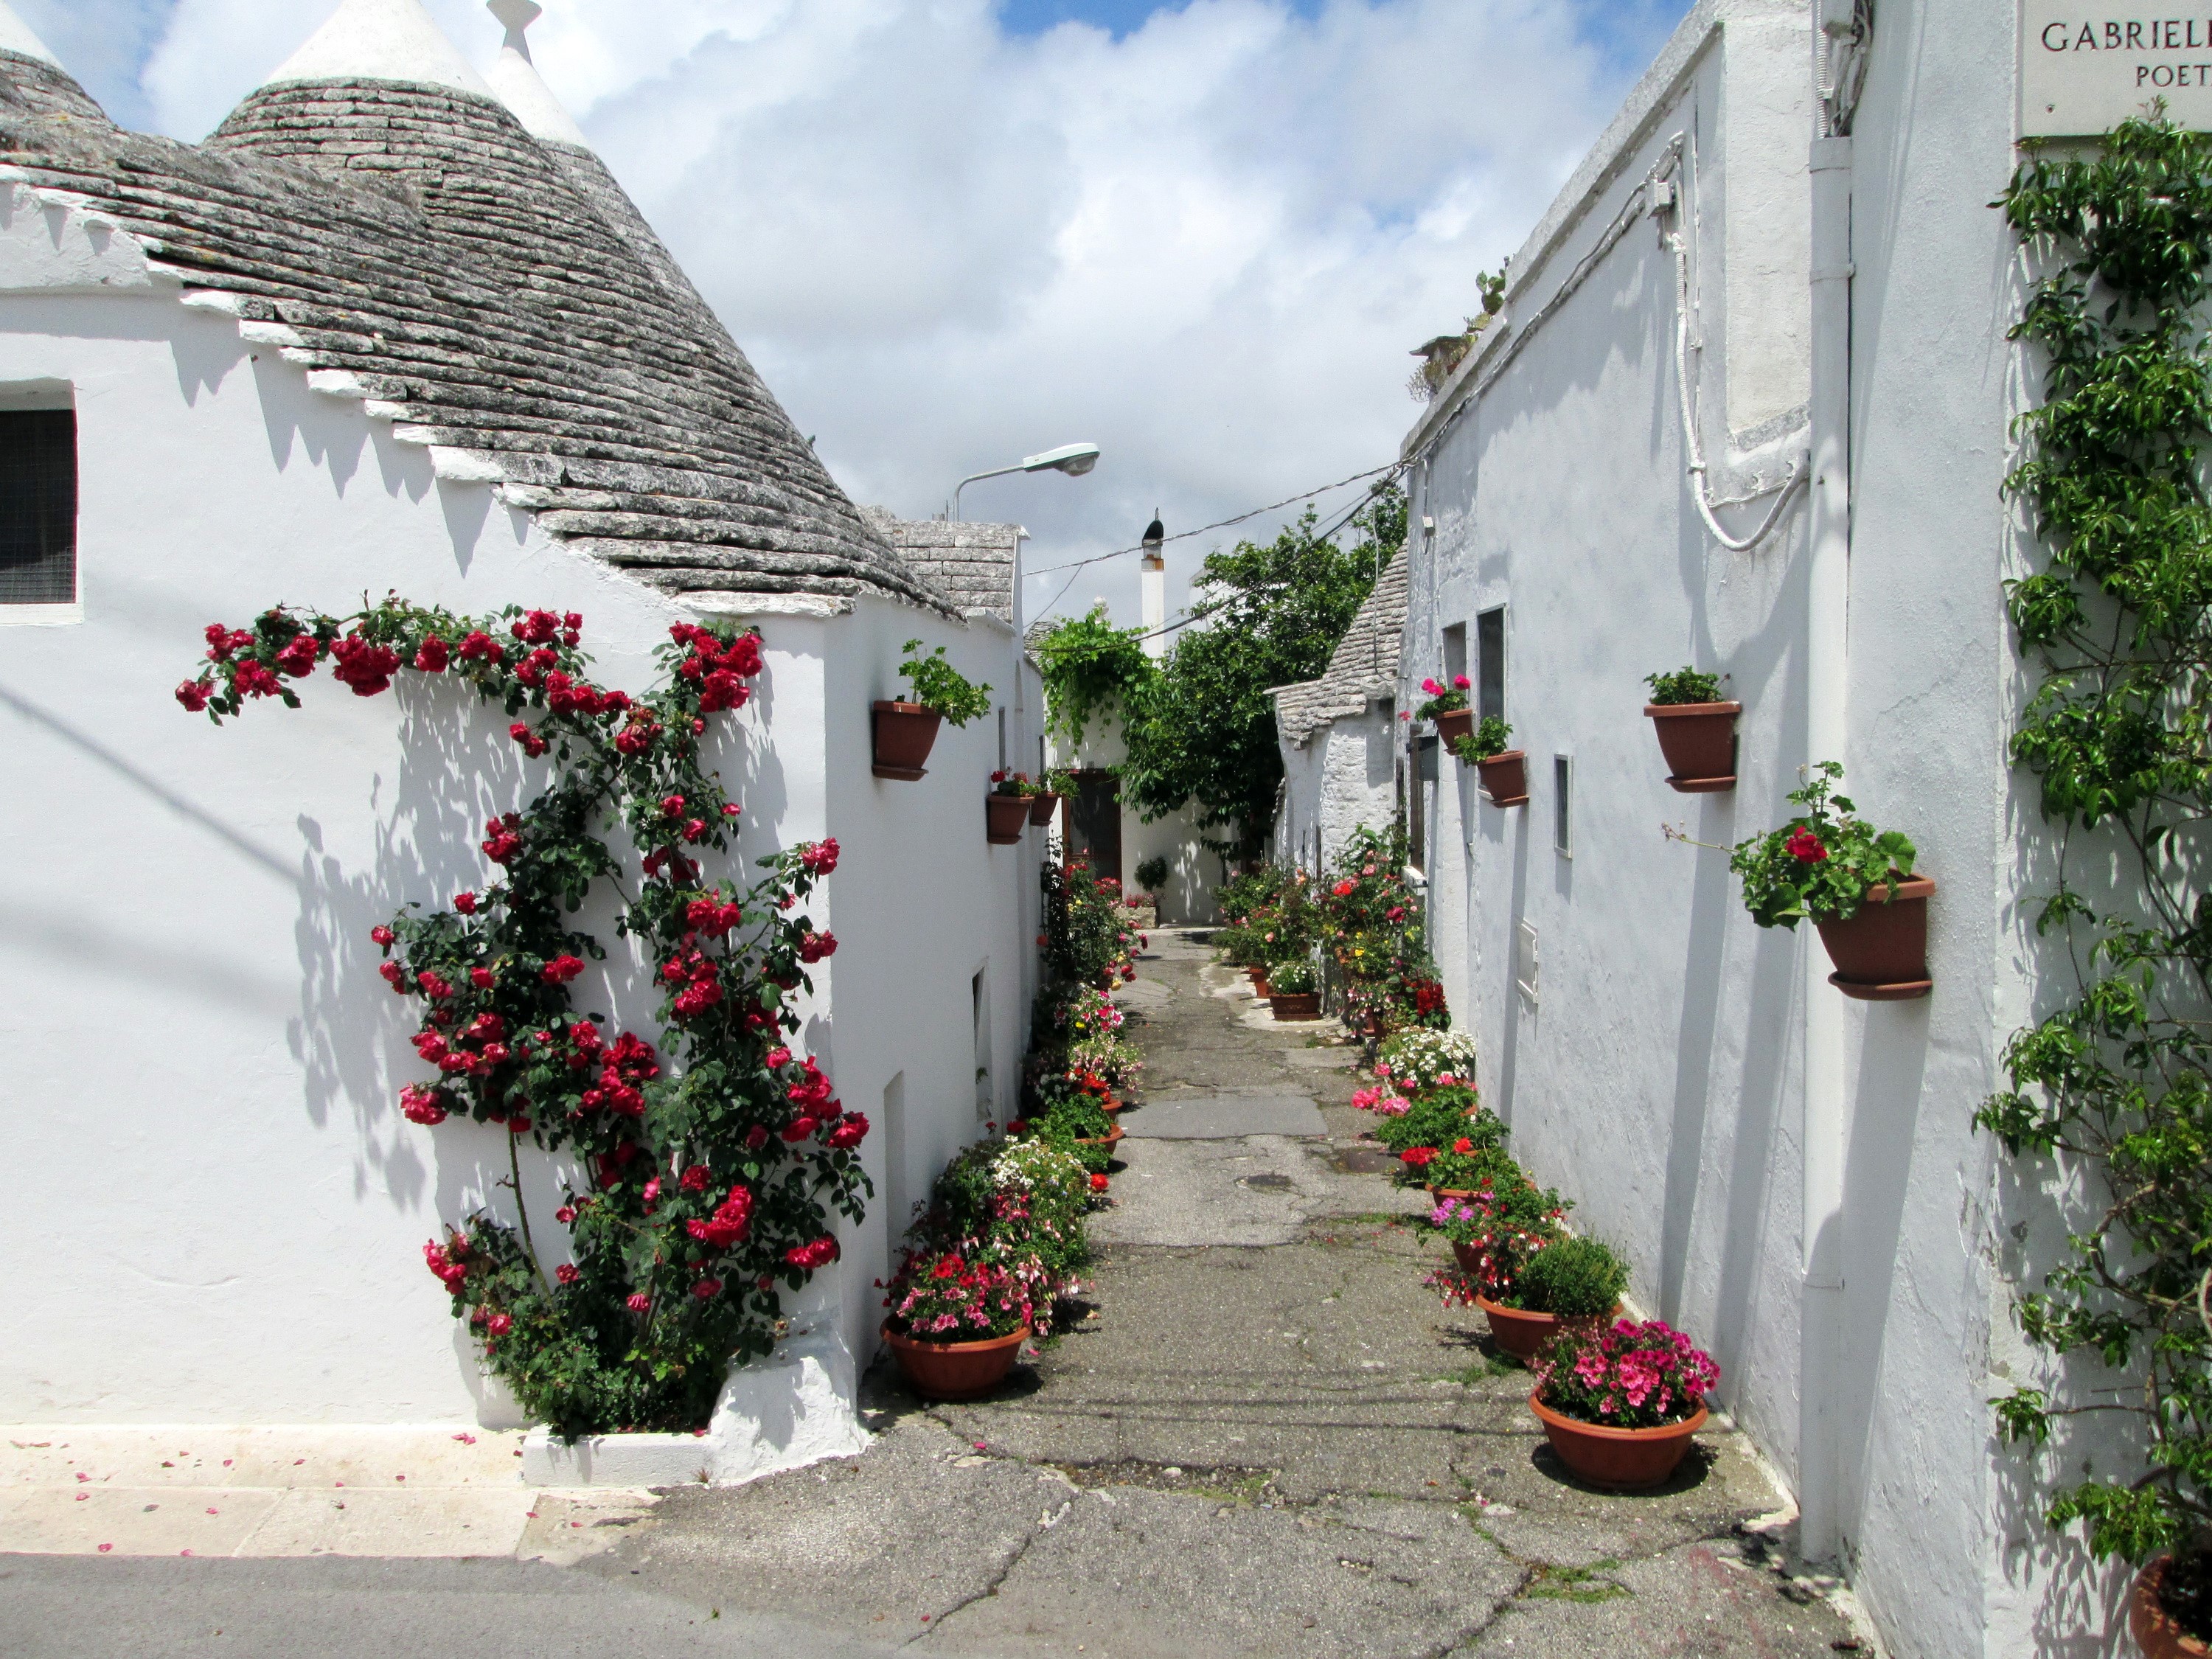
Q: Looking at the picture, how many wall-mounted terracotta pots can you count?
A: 7